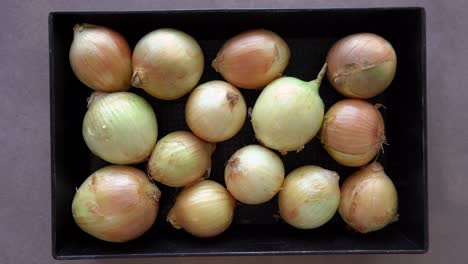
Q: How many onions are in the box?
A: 14